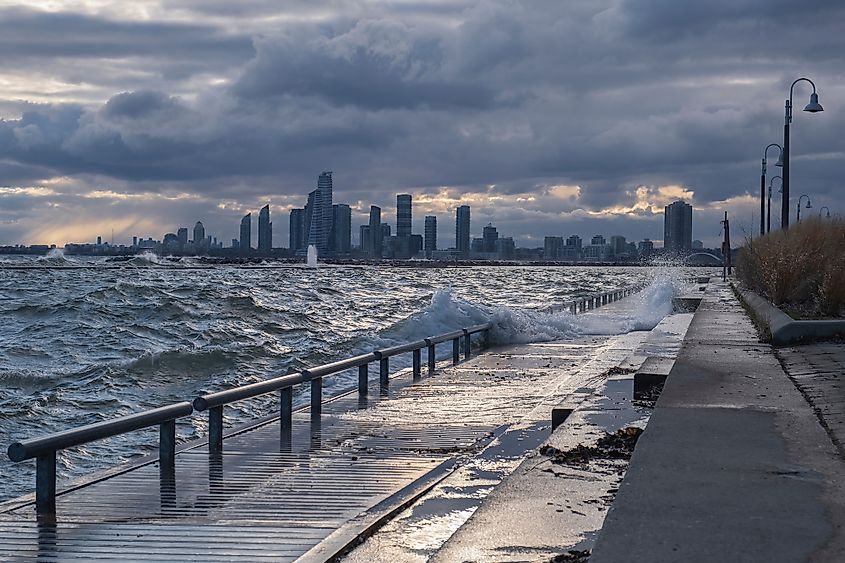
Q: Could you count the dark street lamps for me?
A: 5